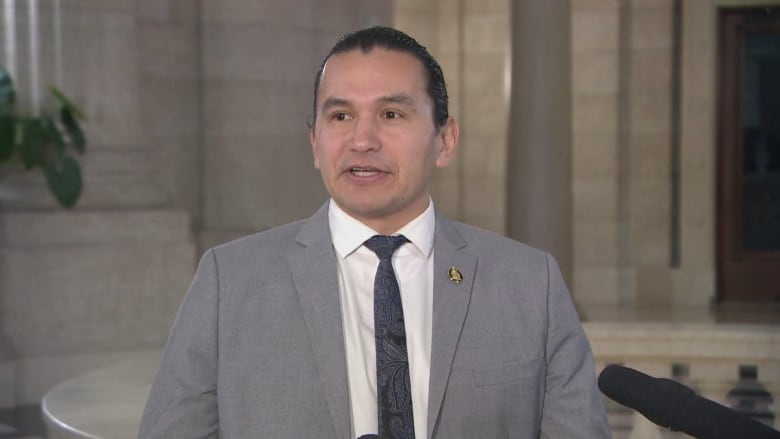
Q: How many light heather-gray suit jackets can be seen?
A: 1